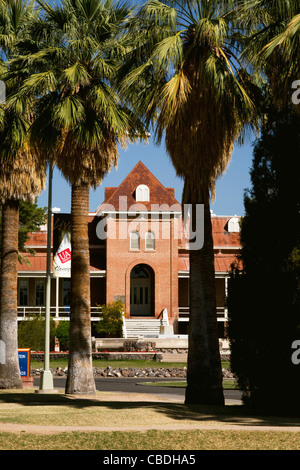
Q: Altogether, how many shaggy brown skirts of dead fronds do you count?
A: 3